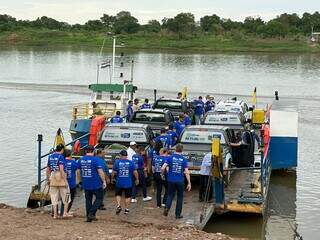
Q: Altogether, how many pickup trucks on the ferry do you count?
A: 6